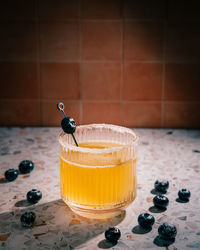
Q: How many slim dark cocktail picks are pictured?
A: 1